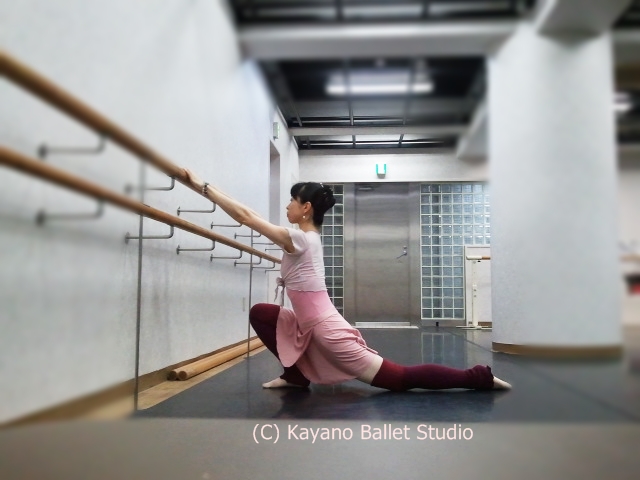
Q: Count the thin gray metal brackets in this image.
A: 14